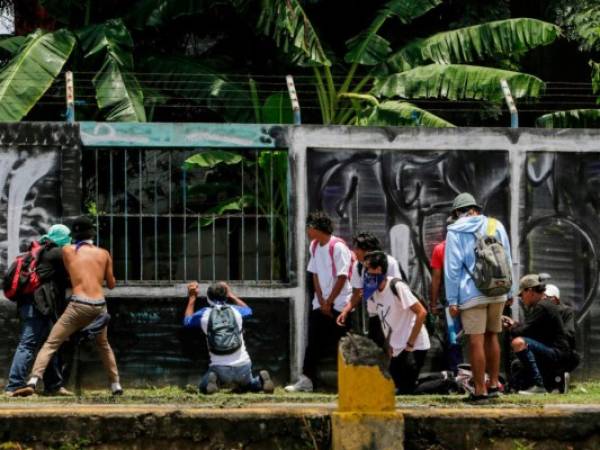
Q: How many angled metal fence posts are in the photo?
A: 3